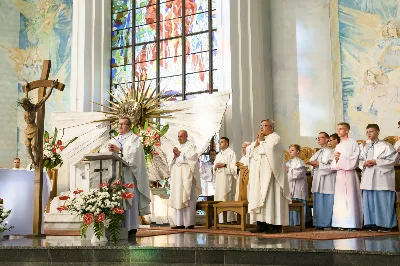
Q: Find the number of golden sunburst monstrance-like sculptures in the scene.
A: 1